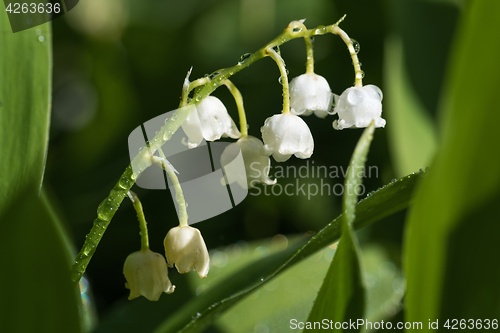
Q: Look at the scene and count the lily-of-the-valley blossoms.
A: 7